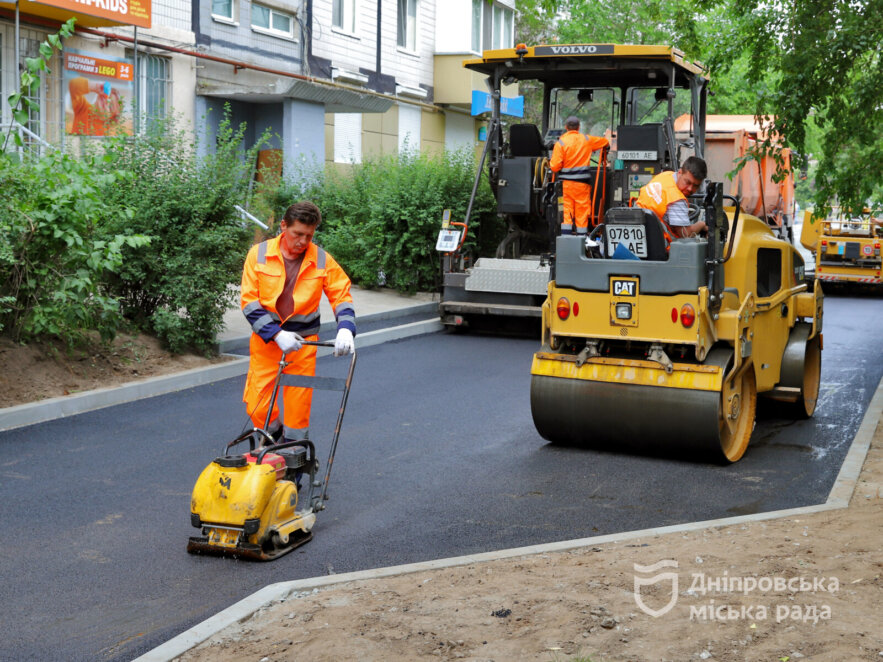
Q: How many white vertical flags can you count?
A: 0